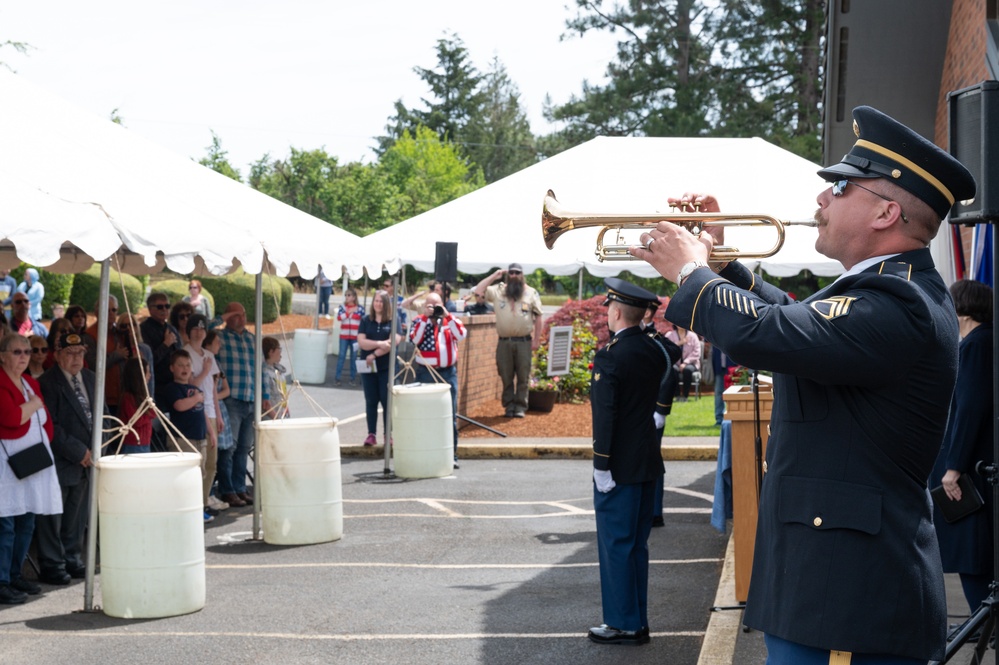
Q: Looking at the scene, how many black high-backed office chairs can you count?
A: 0